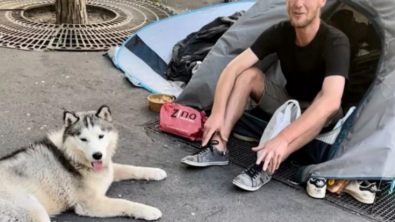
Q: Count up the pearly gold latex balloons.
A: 0